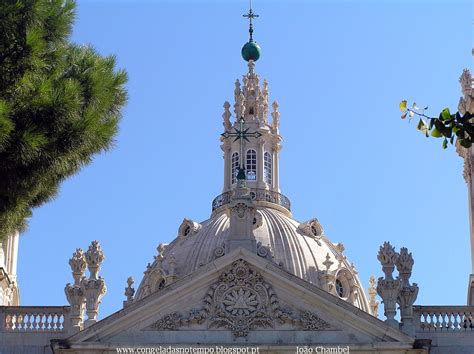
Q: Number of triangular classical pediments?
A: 1